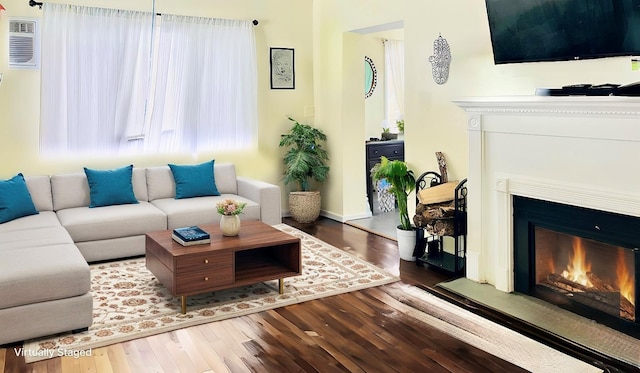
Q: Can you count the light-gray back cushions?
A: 3